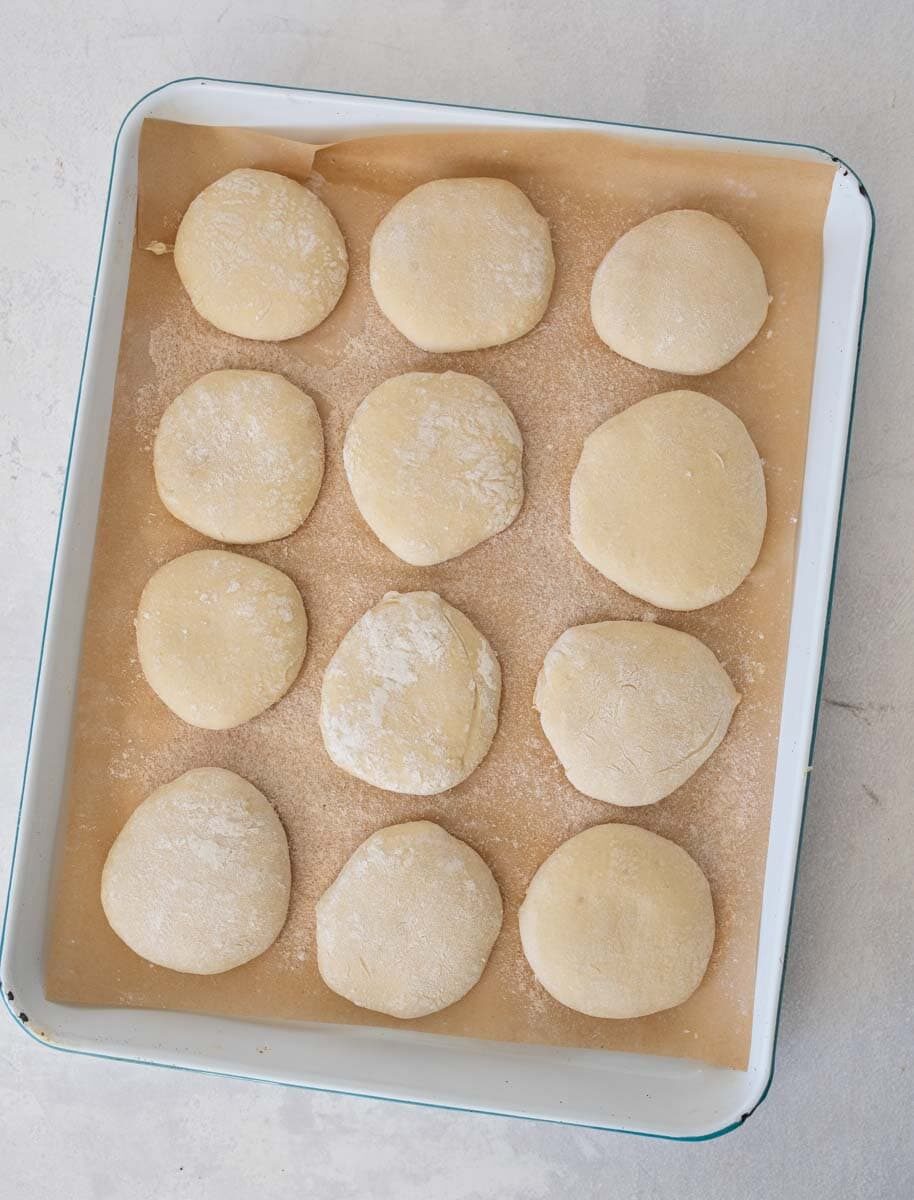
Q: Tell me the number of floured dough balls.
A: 12